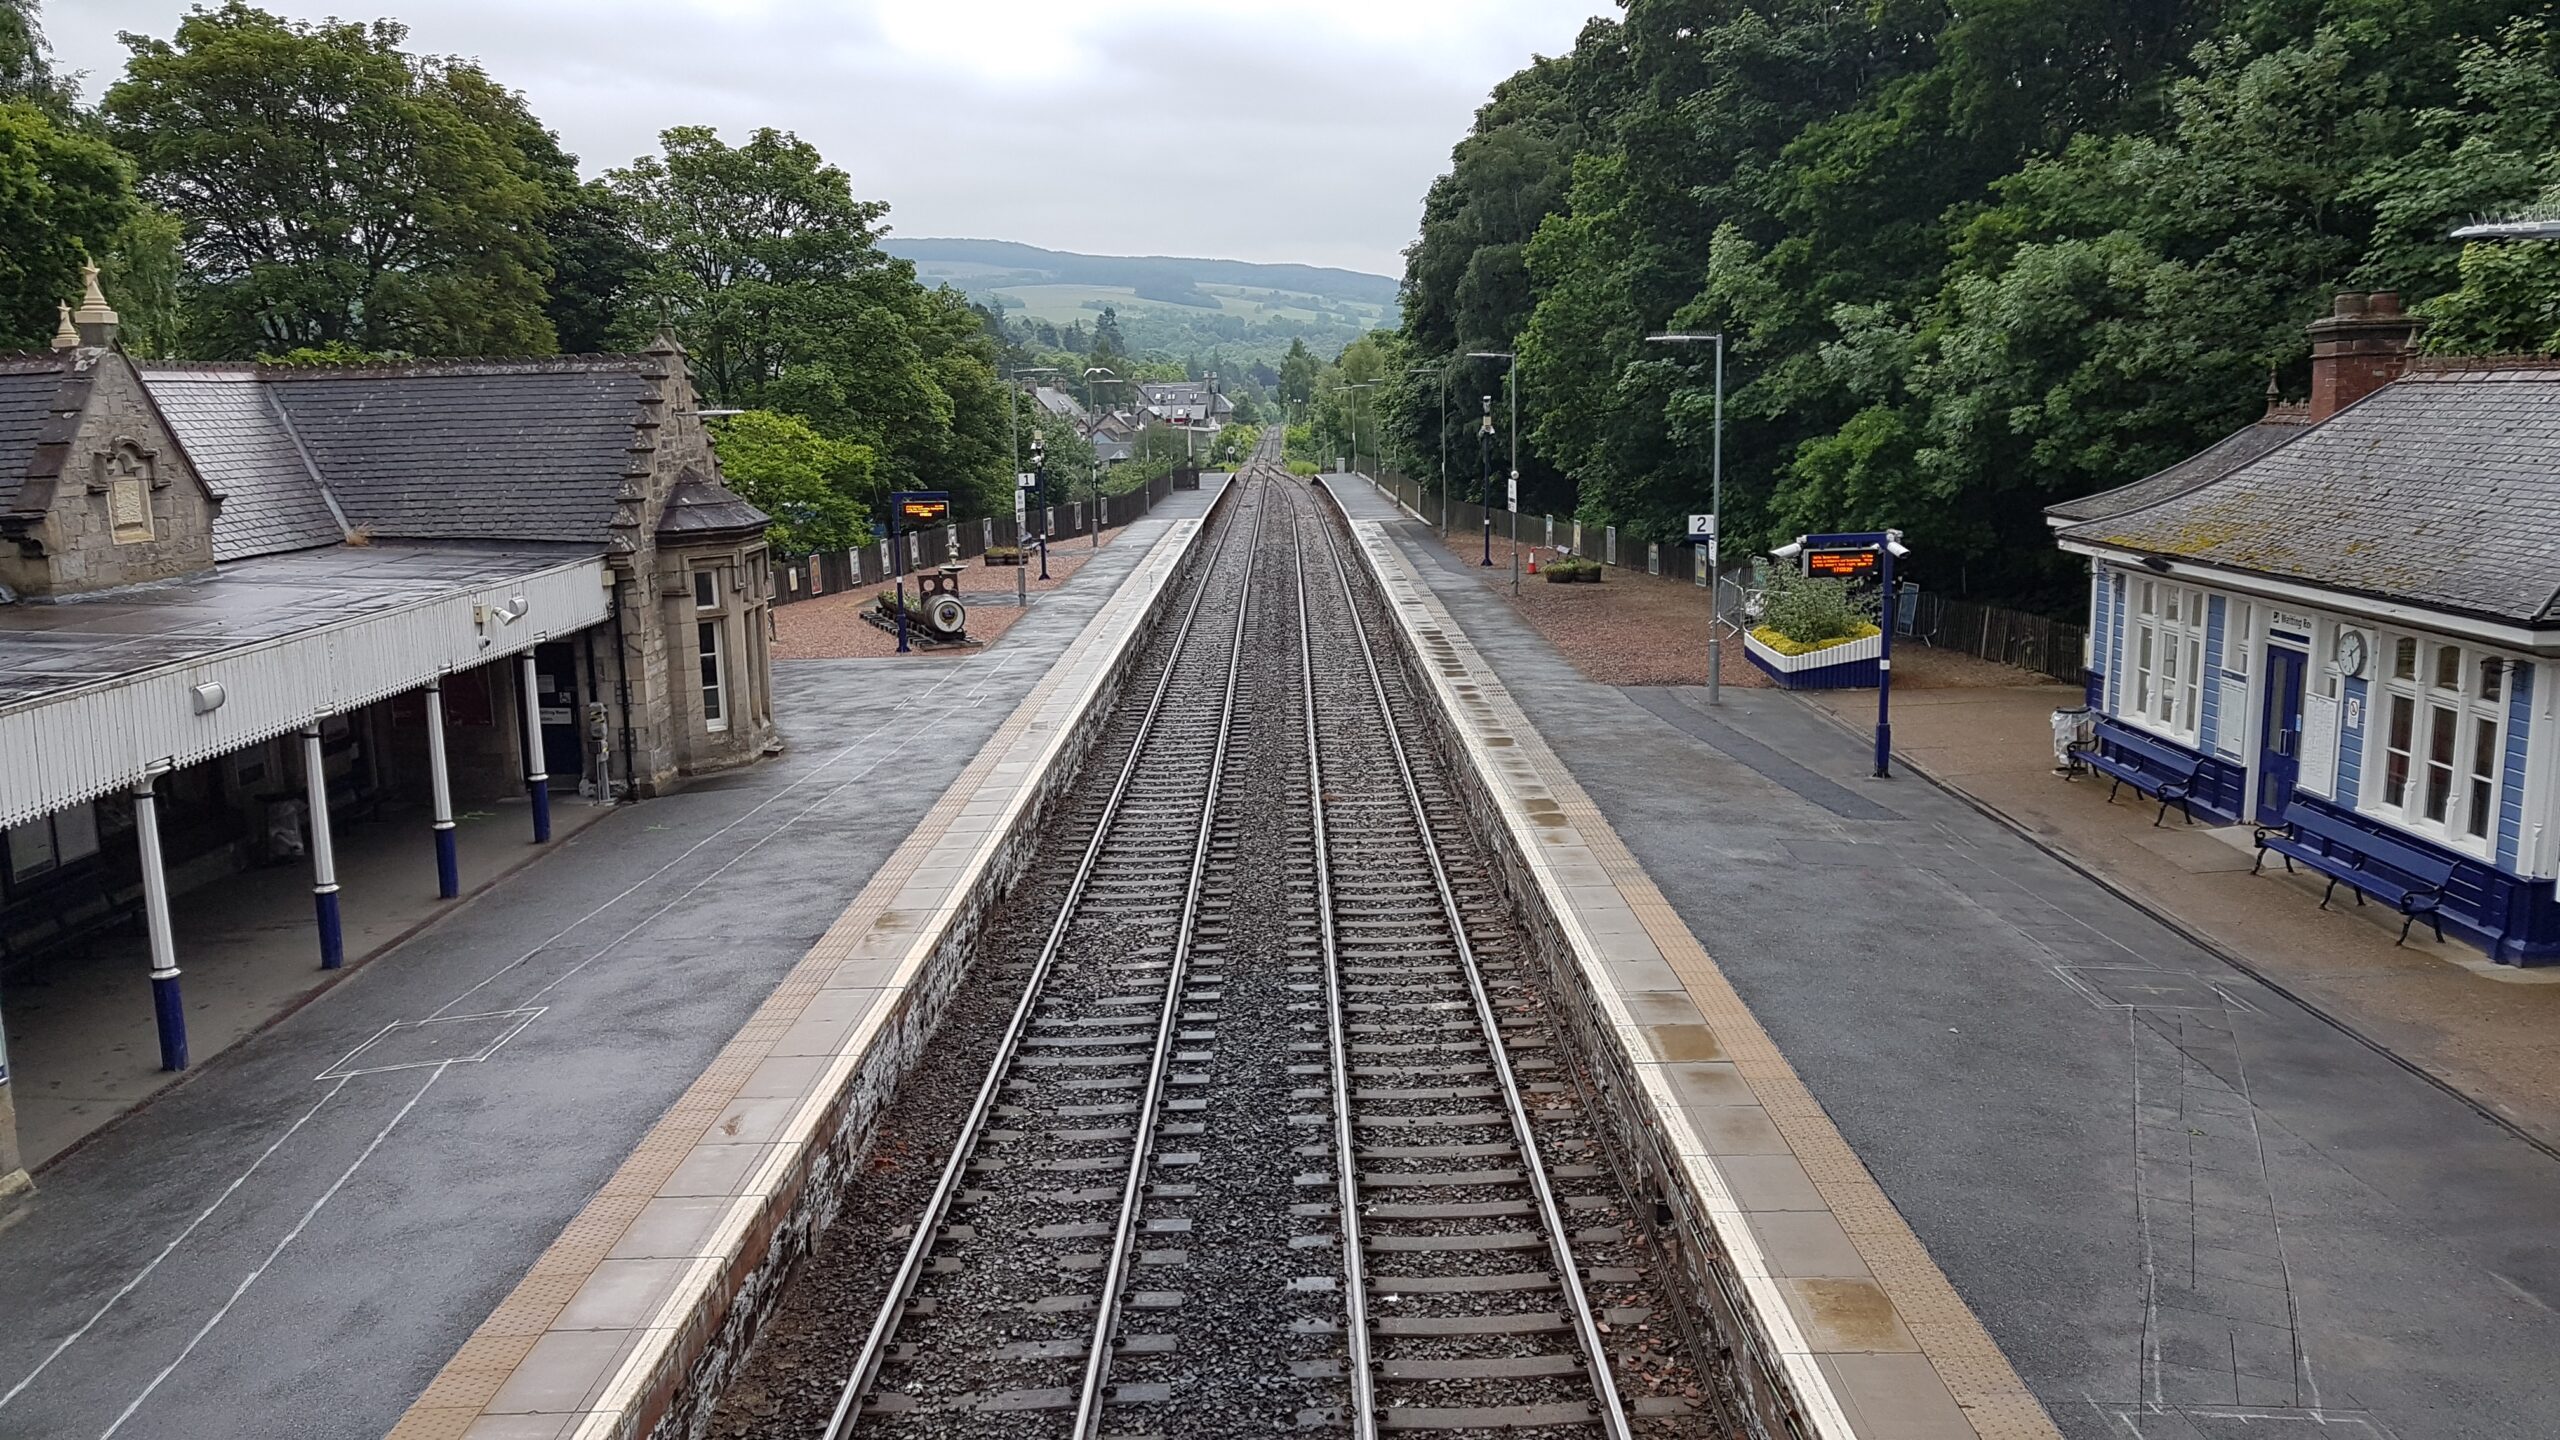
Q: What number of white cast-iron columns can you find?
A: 4